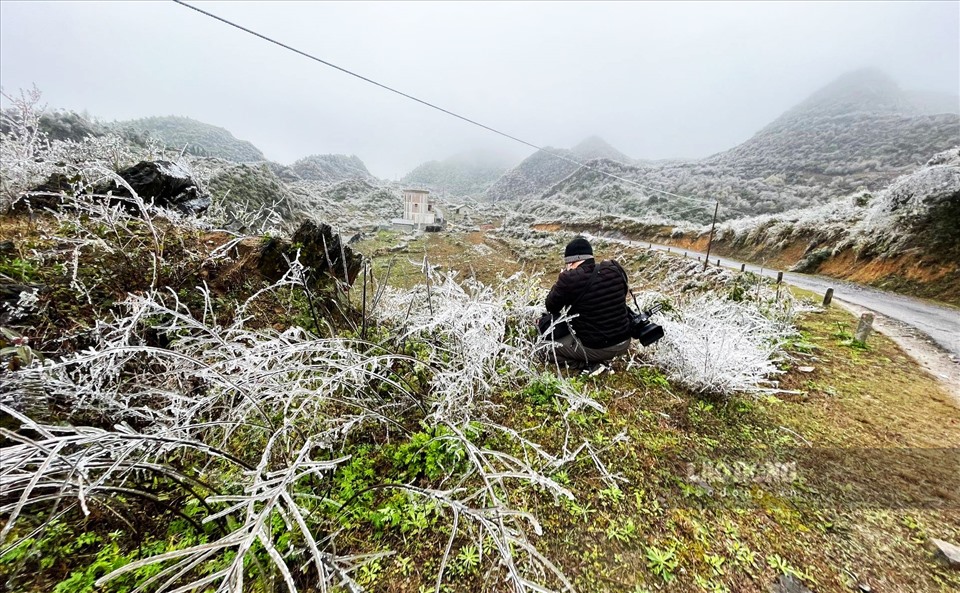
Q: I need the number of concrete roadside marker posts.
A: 10